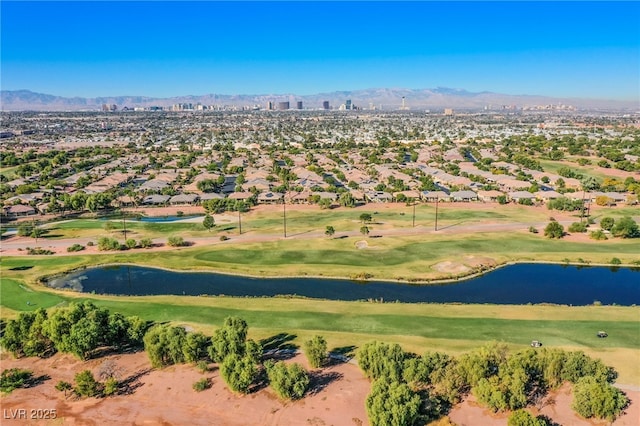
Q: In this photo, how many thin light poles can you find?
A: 8